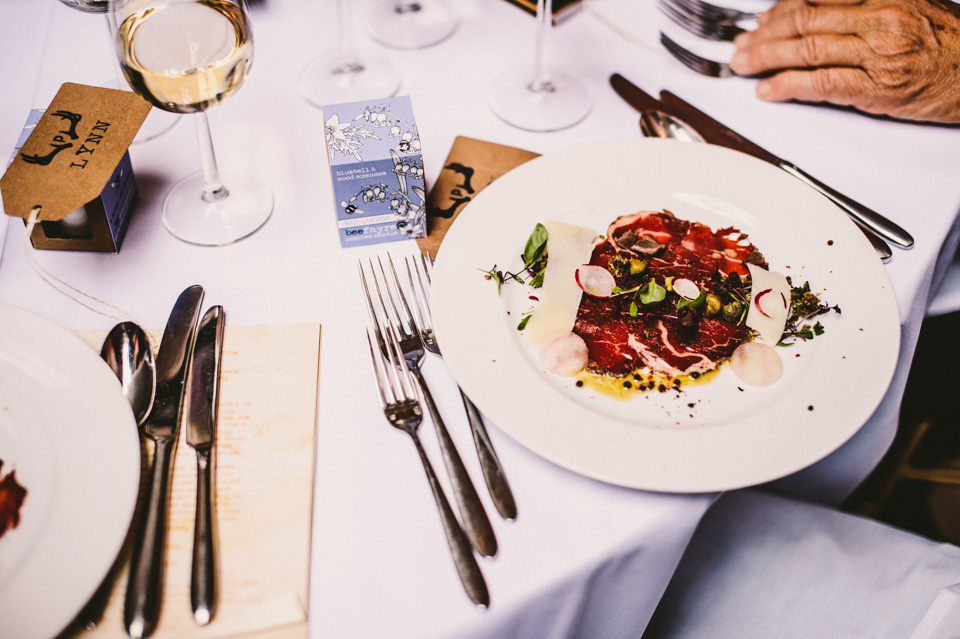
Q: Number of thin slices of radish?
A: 5